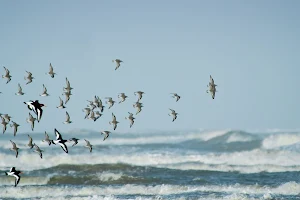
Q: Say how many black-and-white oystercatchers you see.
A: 3